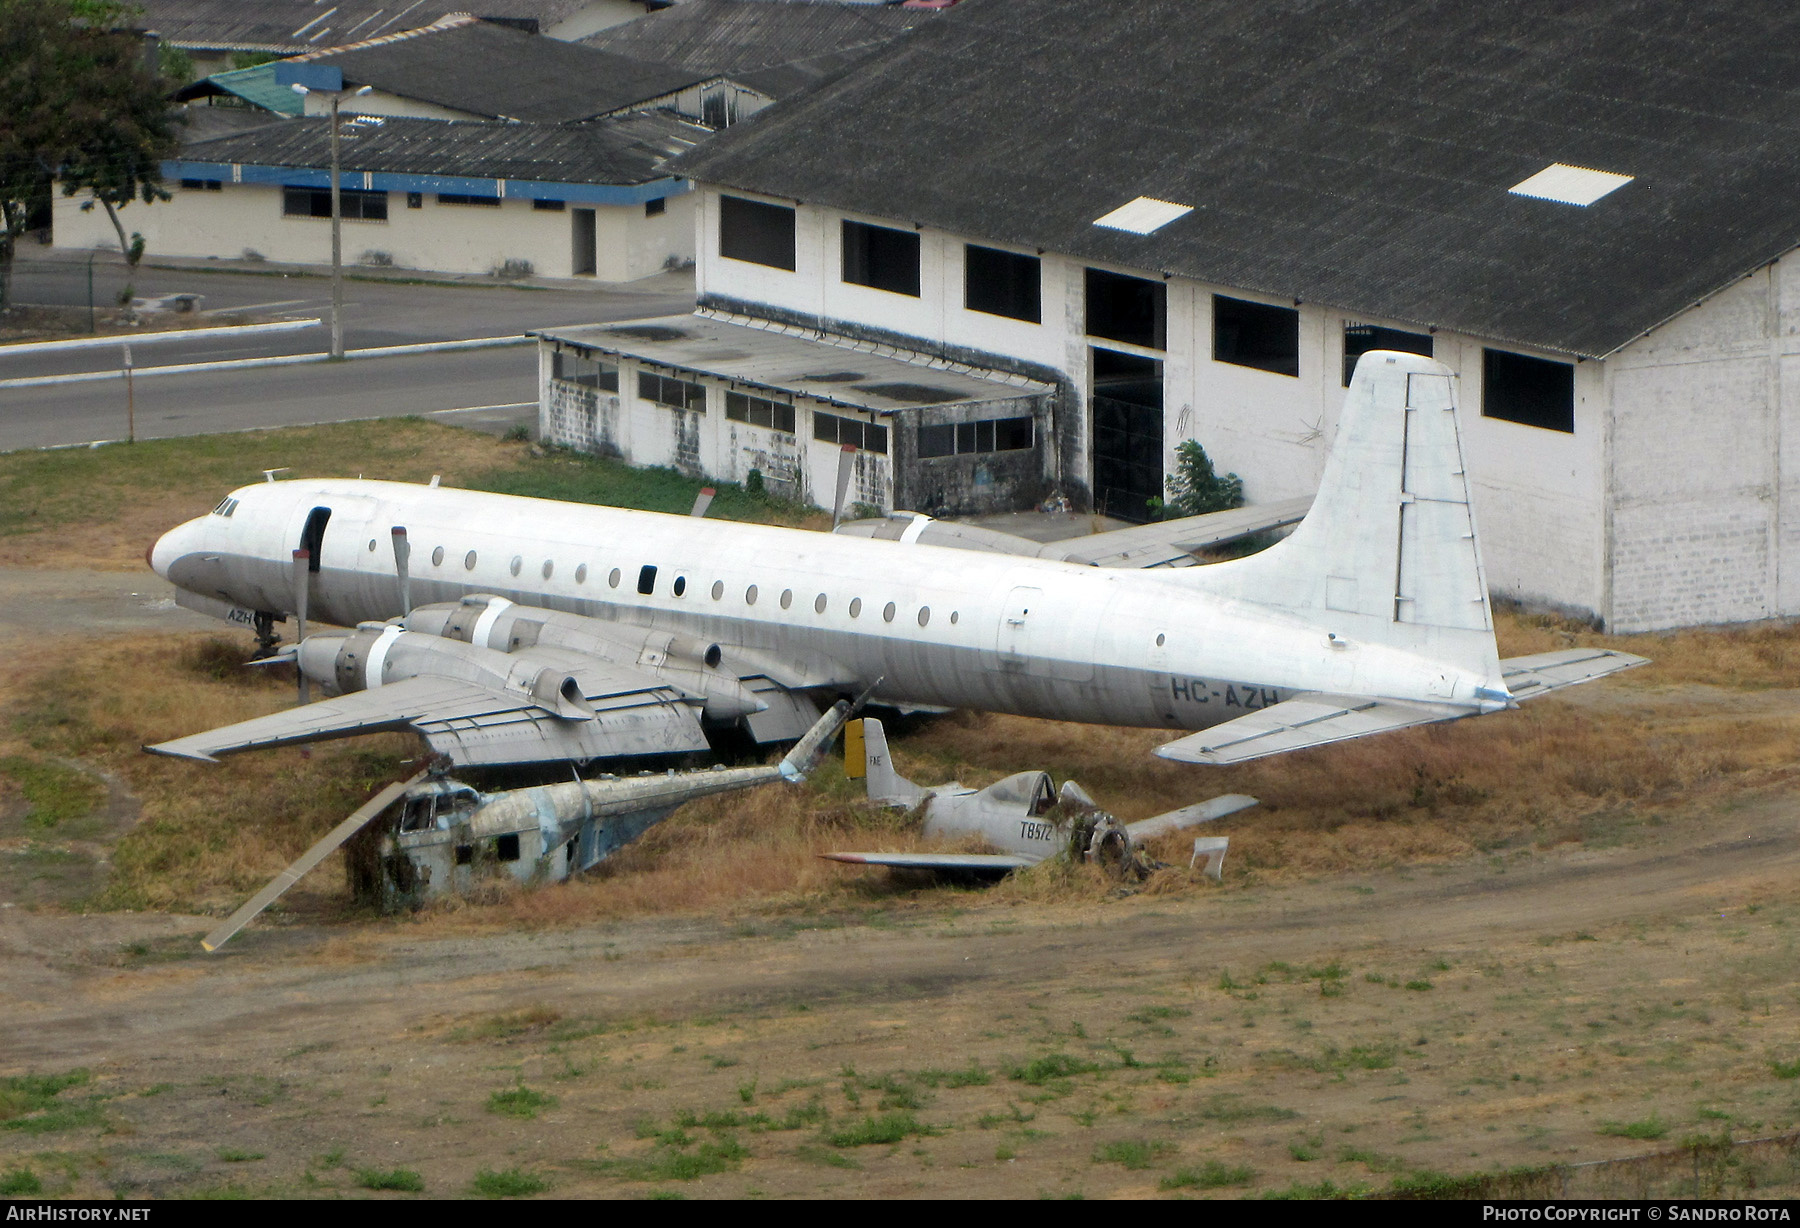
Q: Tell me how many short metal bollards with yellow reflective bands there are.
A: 0